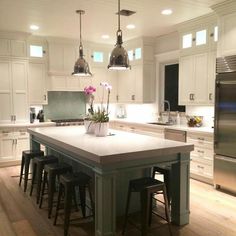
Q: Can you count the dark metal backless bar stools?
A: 6